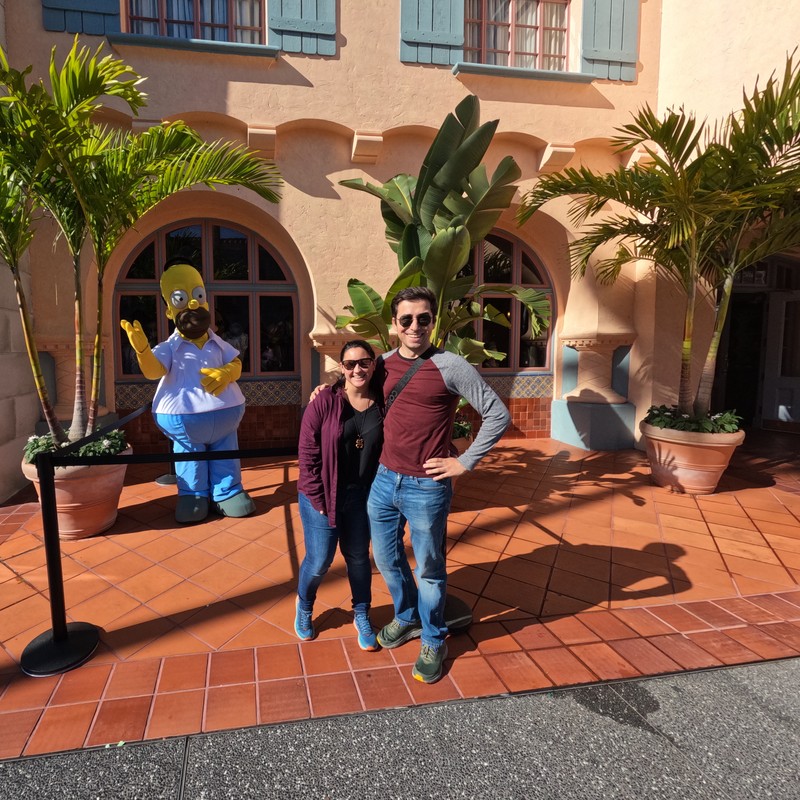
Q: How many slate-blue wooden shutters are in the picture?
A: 4